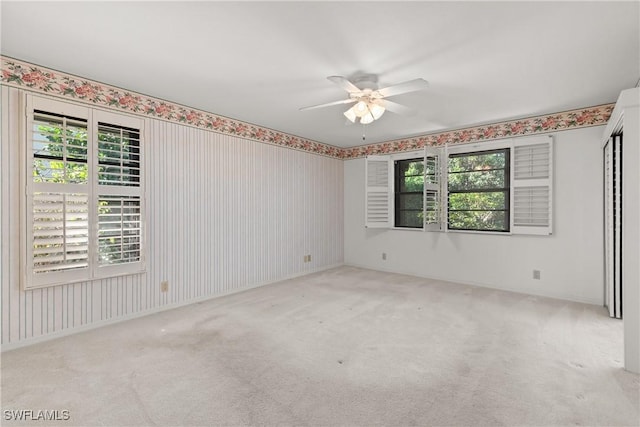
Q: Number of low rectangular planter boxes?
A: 0